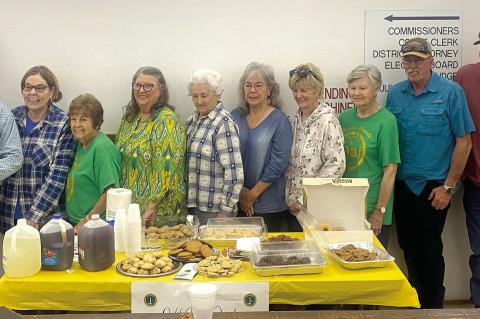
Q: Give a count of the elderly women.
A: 7